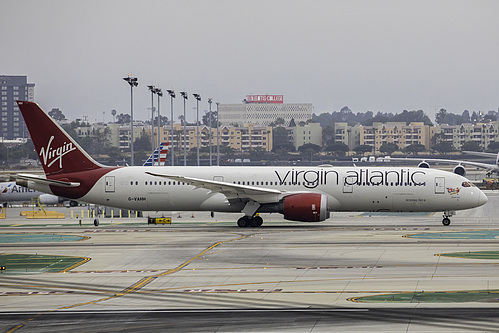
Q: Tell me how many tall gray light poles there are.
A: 8